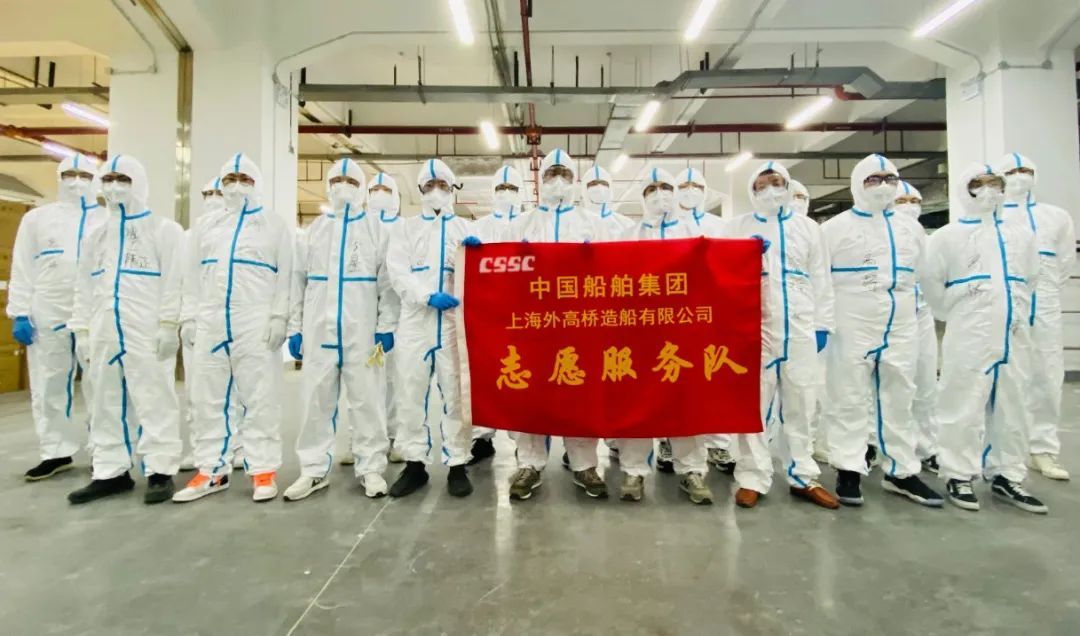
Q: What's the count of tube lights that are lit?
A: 10